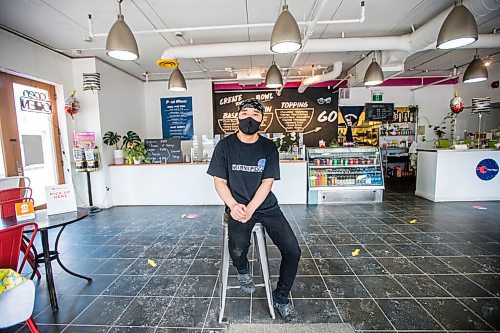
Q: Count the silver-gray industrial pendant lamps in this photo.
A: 7